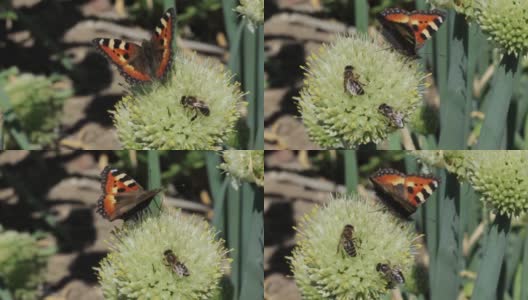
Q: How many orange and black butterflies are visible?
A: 4